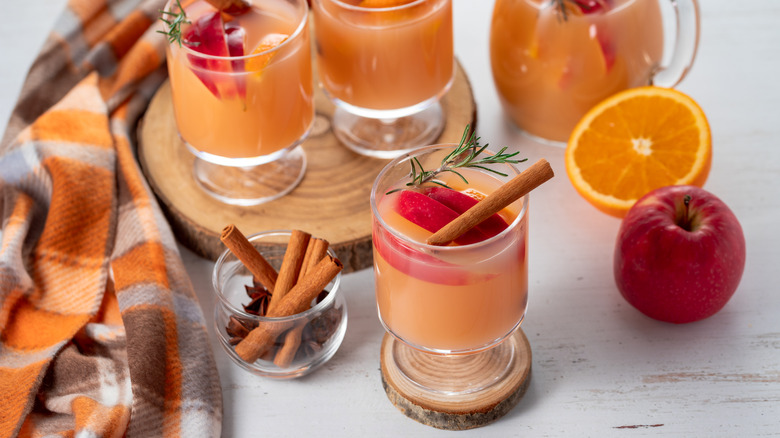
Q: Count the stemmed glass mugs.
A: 3